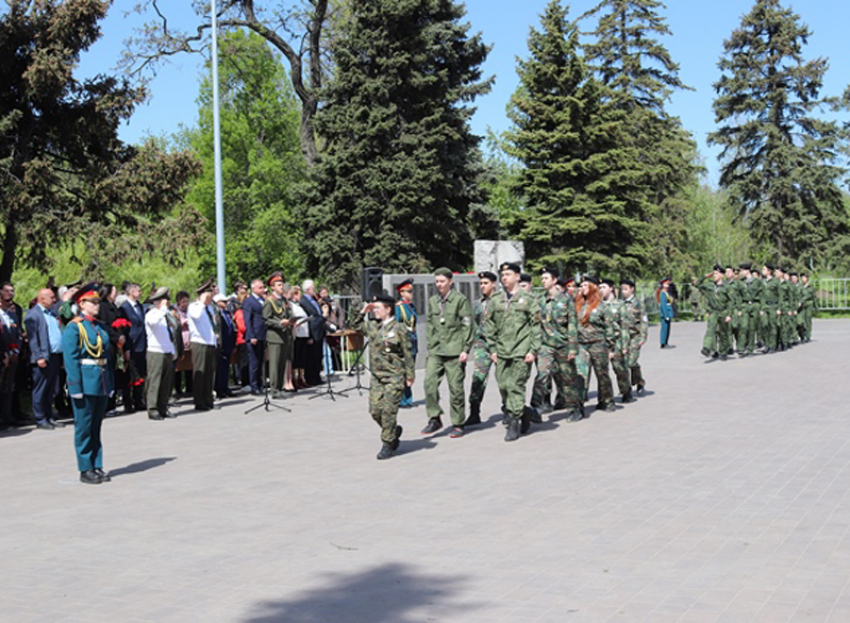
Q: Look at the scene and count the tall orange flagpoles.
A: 0